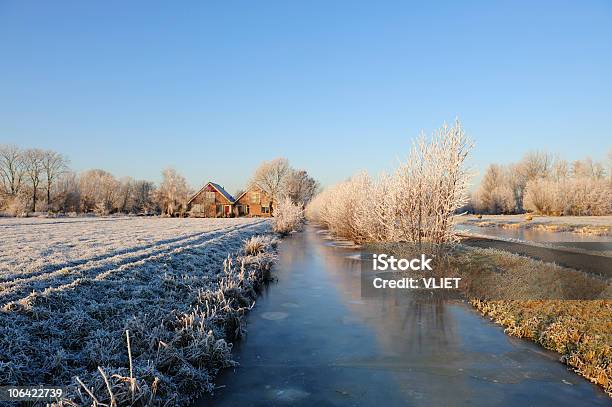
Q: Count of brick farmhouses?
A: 2